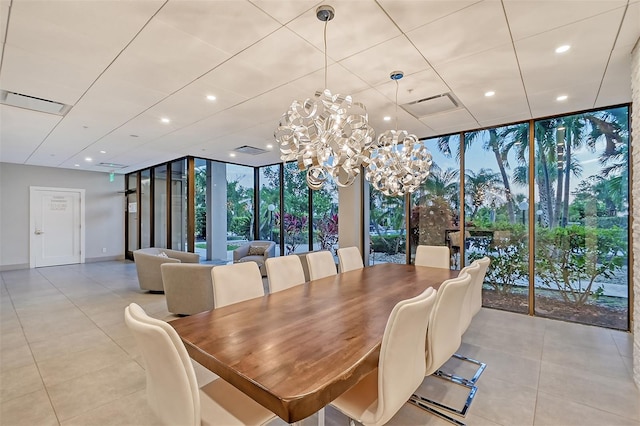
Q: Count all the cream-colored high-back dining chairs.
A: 10